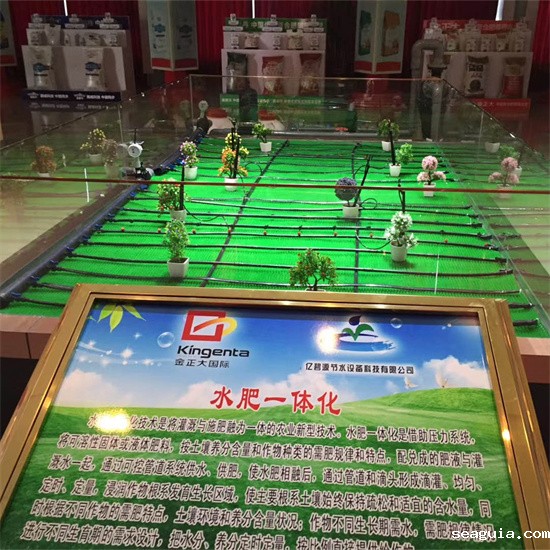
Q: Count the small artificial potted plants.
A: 12